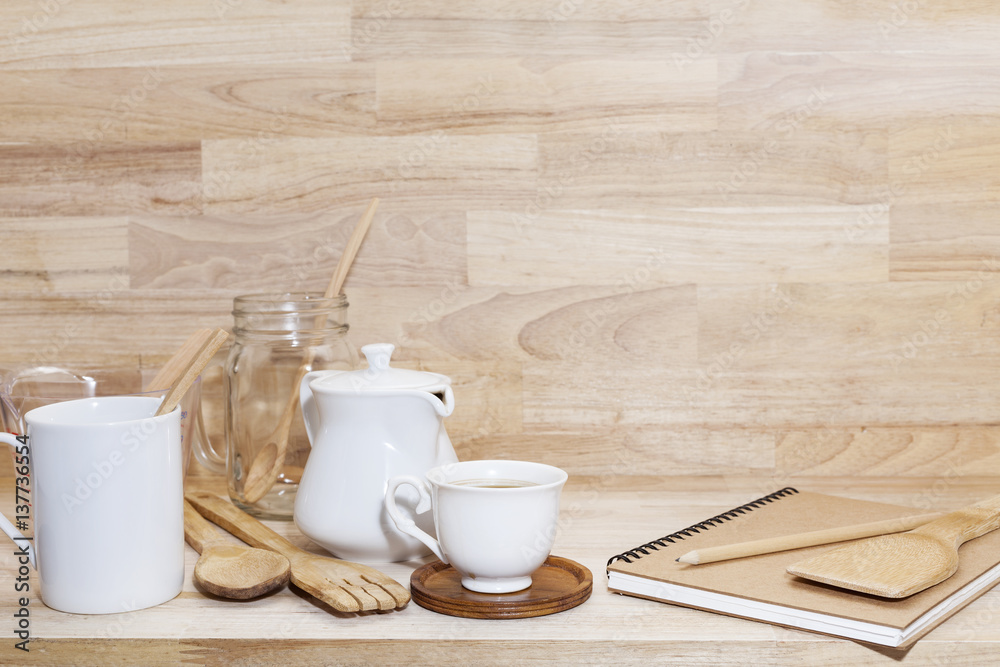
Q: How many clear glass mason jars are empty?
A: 0